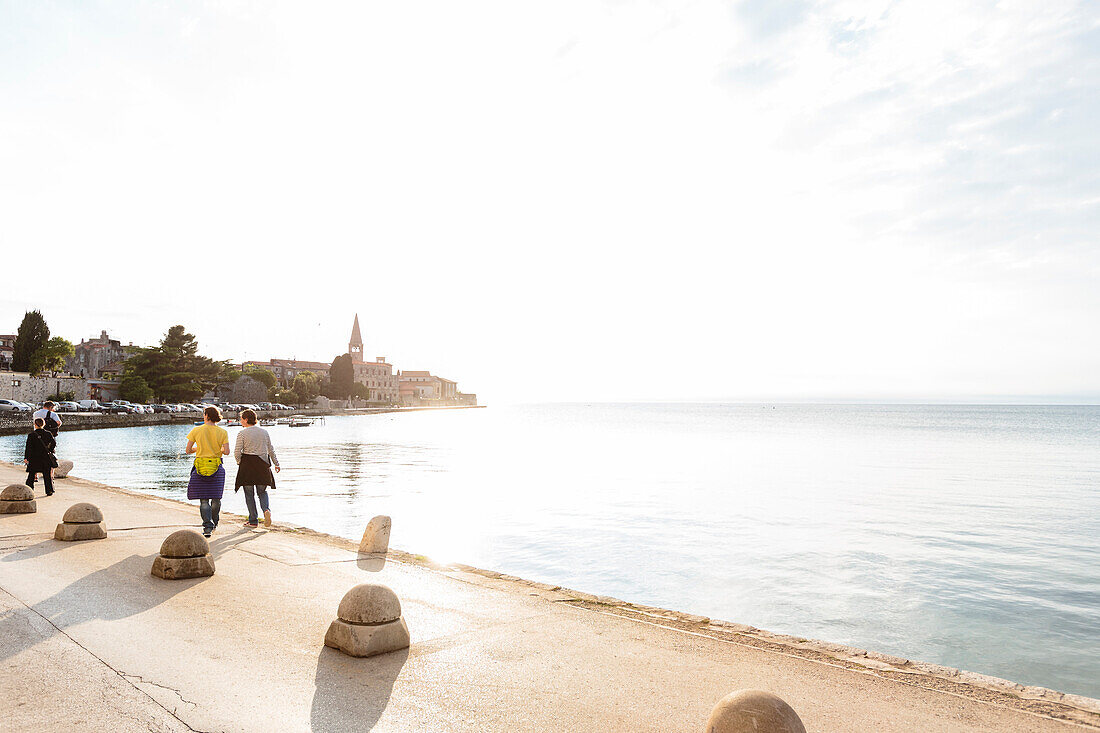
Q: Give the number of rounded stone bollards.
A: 5